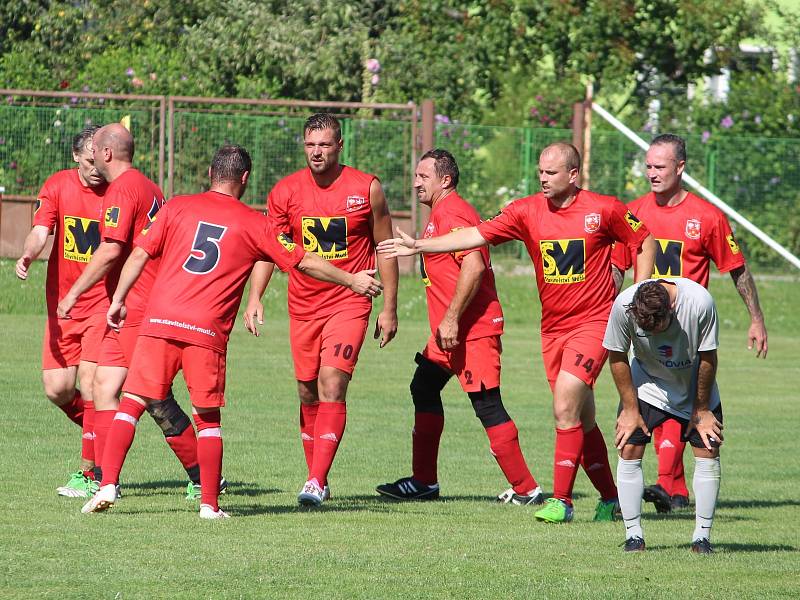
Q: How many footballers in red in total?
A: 7